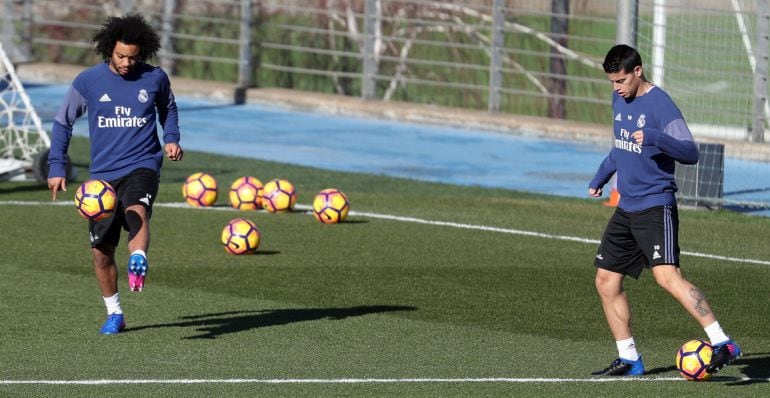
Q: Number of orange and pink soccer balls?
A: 7